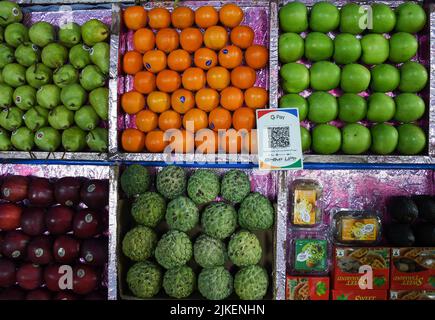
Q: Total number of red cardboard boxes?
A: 5